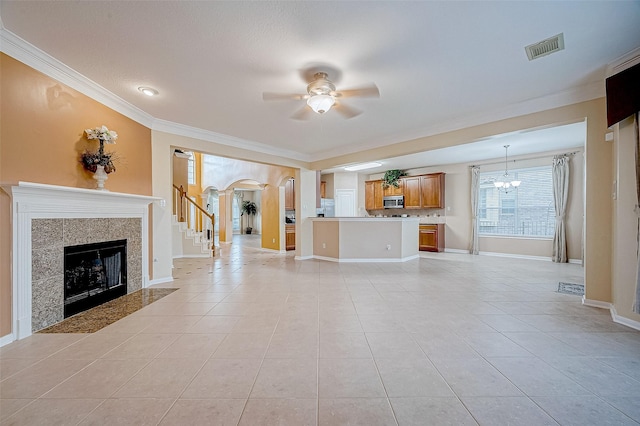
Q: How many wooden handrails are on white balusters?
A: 1